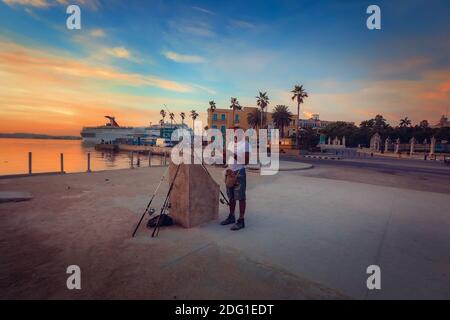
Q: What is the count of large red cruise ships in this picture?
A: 0